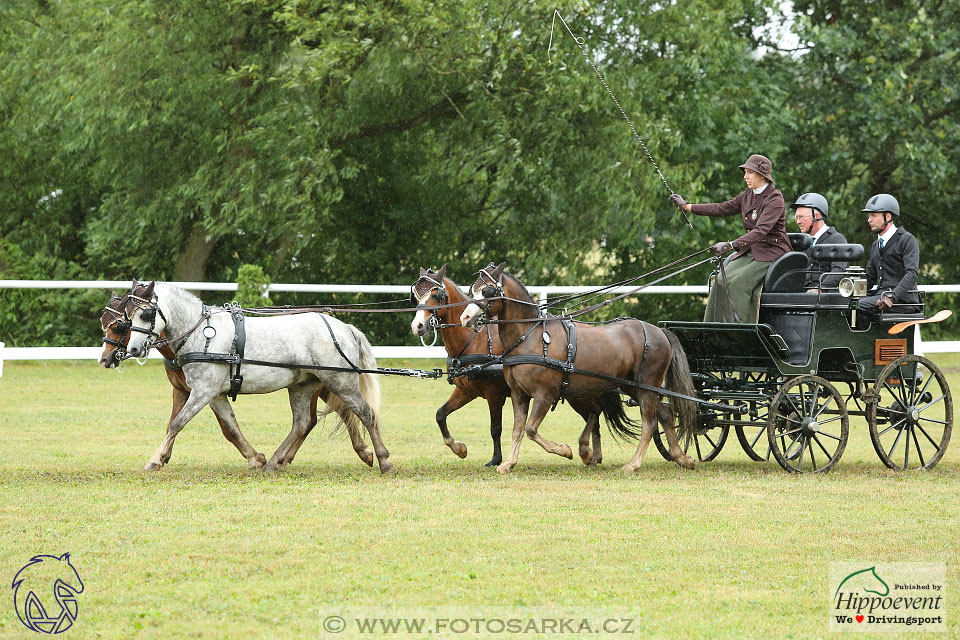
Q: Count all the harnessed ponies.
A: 4